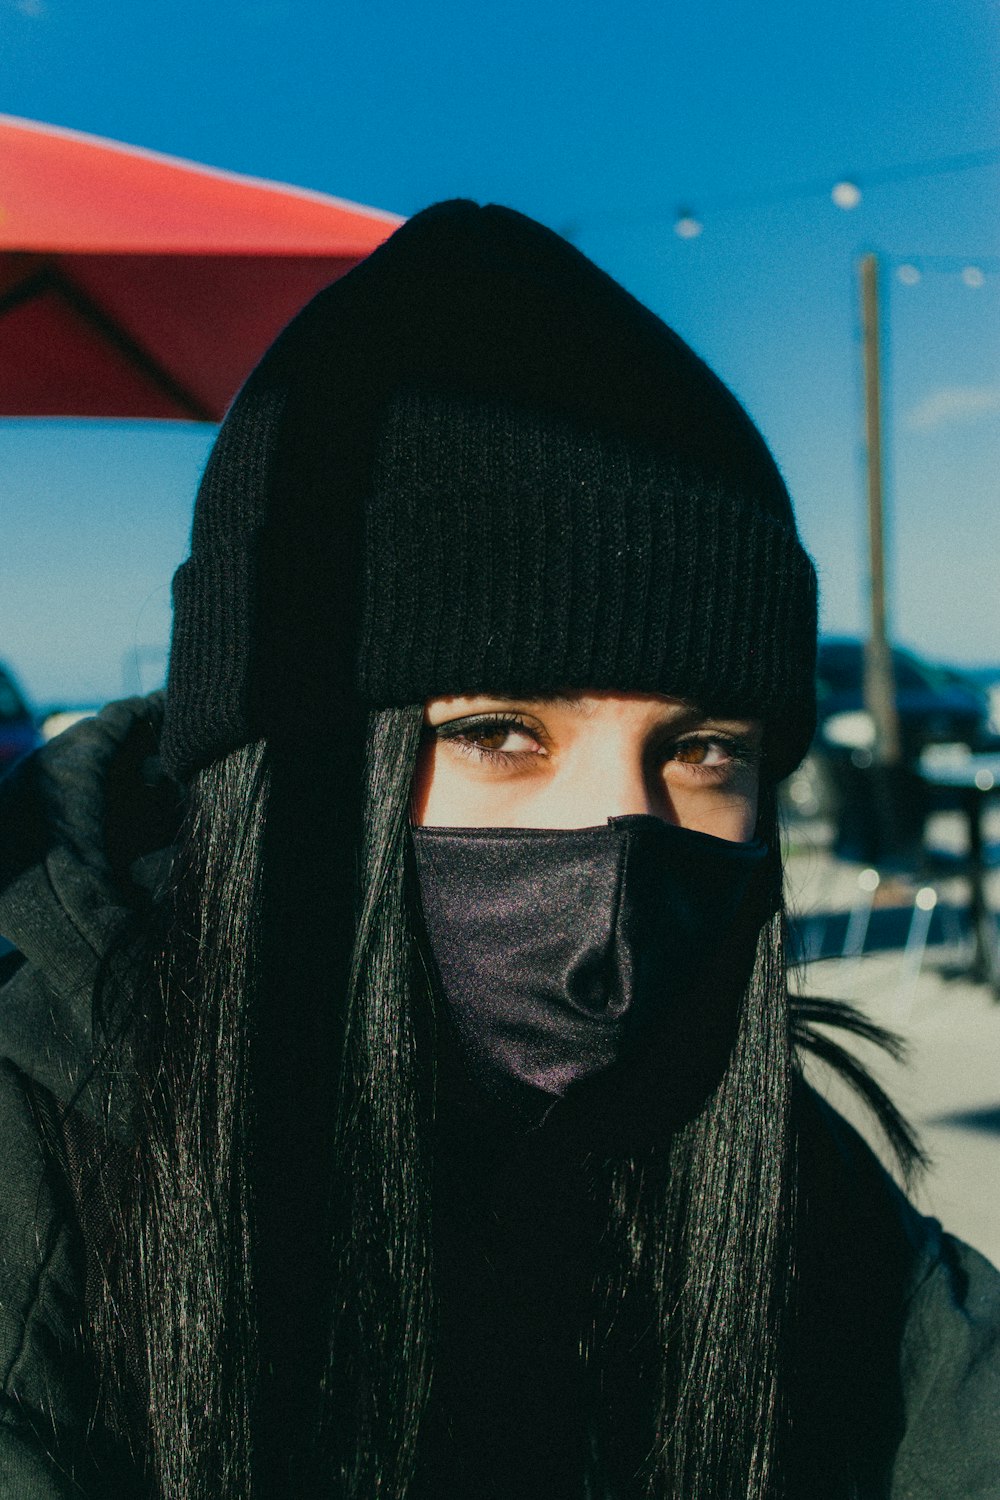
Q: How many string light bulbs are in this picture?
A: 4